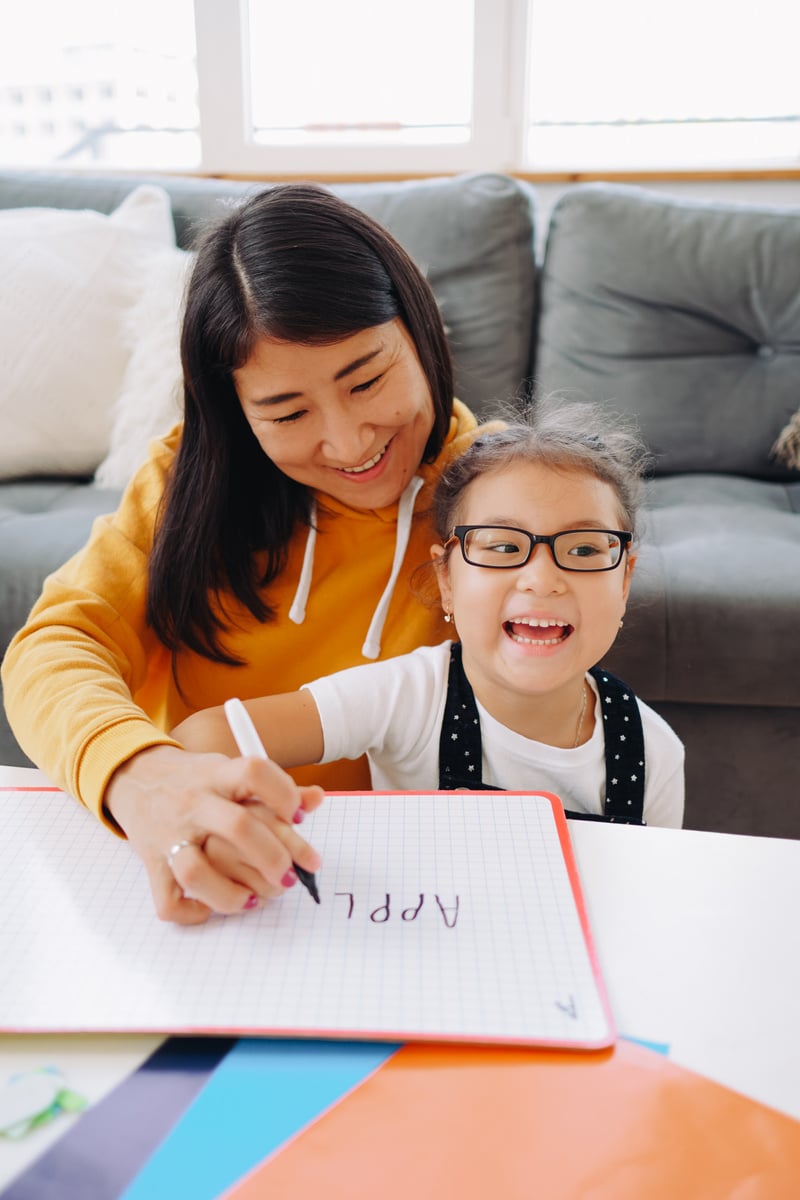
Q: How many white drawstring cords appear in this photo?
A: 2